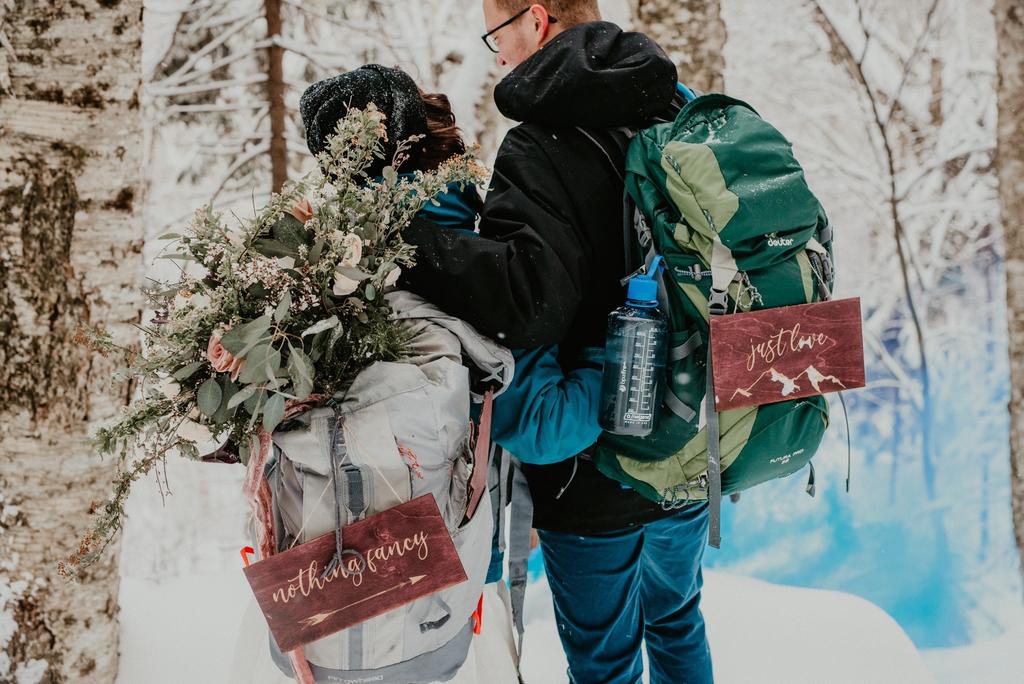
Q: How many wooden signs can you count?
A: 2